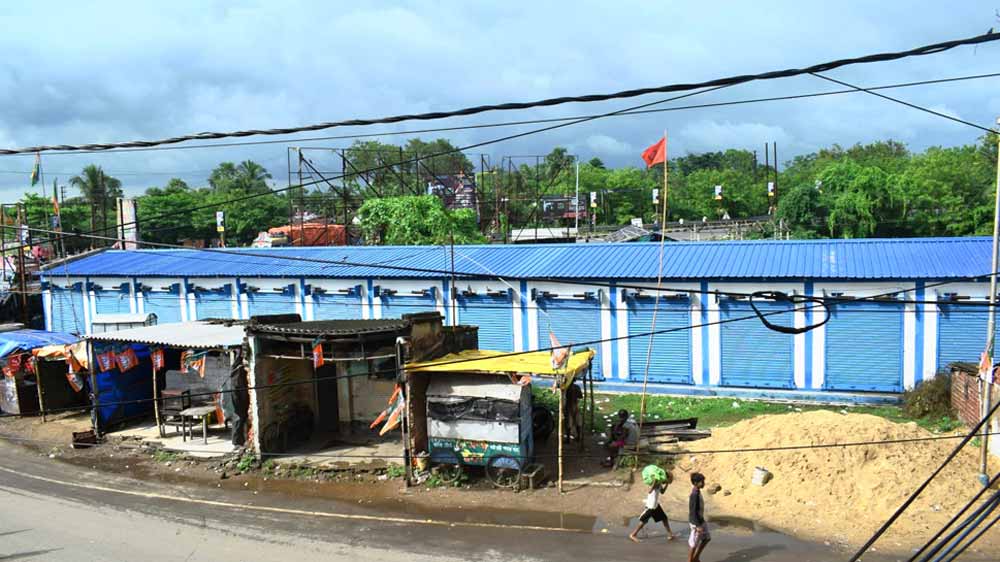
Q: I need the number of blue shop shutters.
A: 13